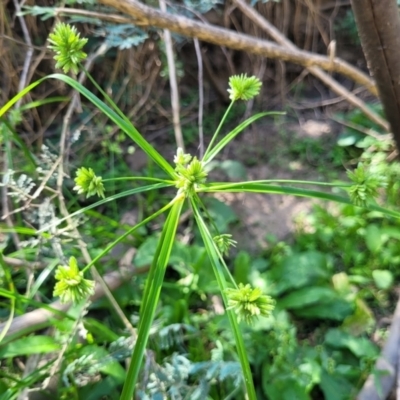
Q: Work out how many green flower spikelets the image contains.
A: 8